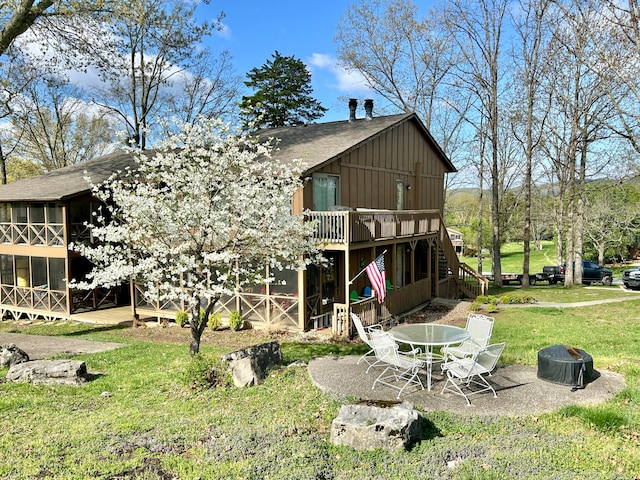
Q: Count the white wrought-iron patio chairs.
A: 4